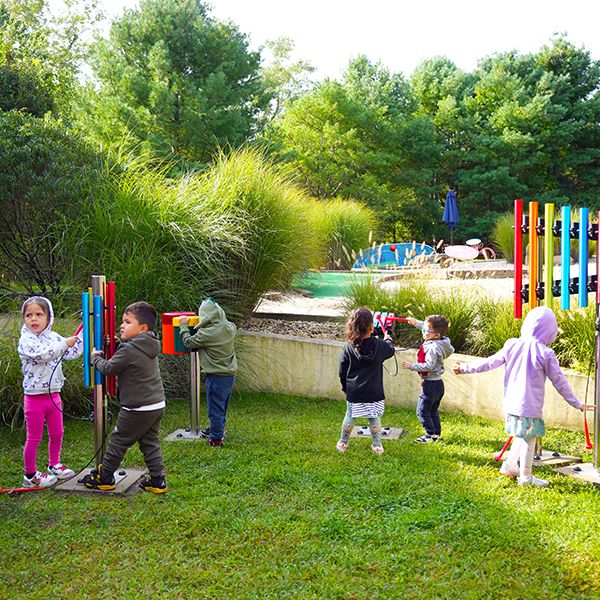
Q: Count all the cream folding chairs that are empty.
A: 0